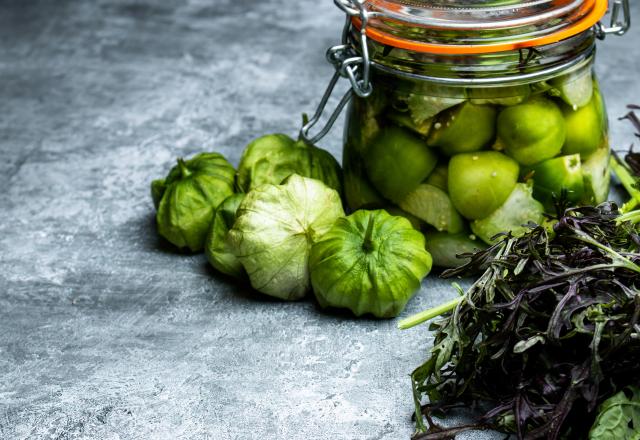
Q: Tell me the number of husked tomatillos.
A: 5